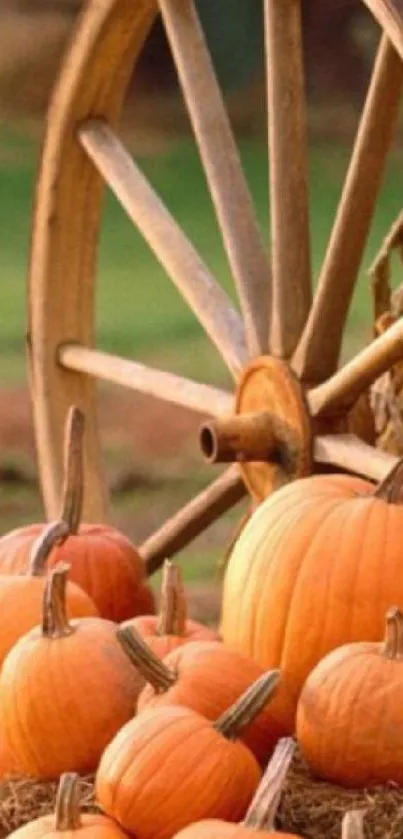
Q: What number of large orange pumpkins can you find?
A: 1